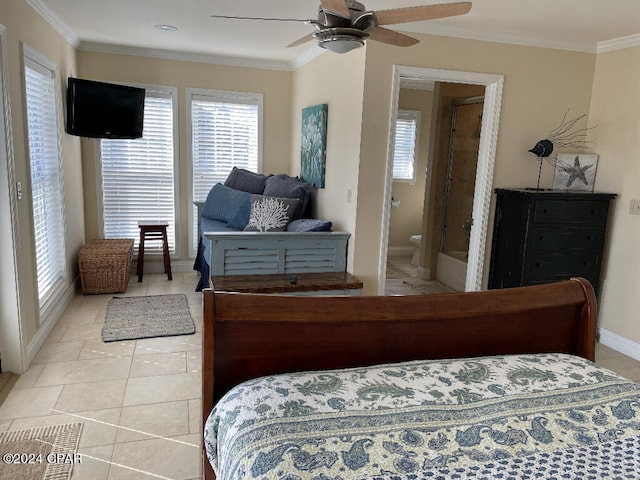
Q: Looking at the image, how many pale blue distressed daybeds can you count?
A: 1